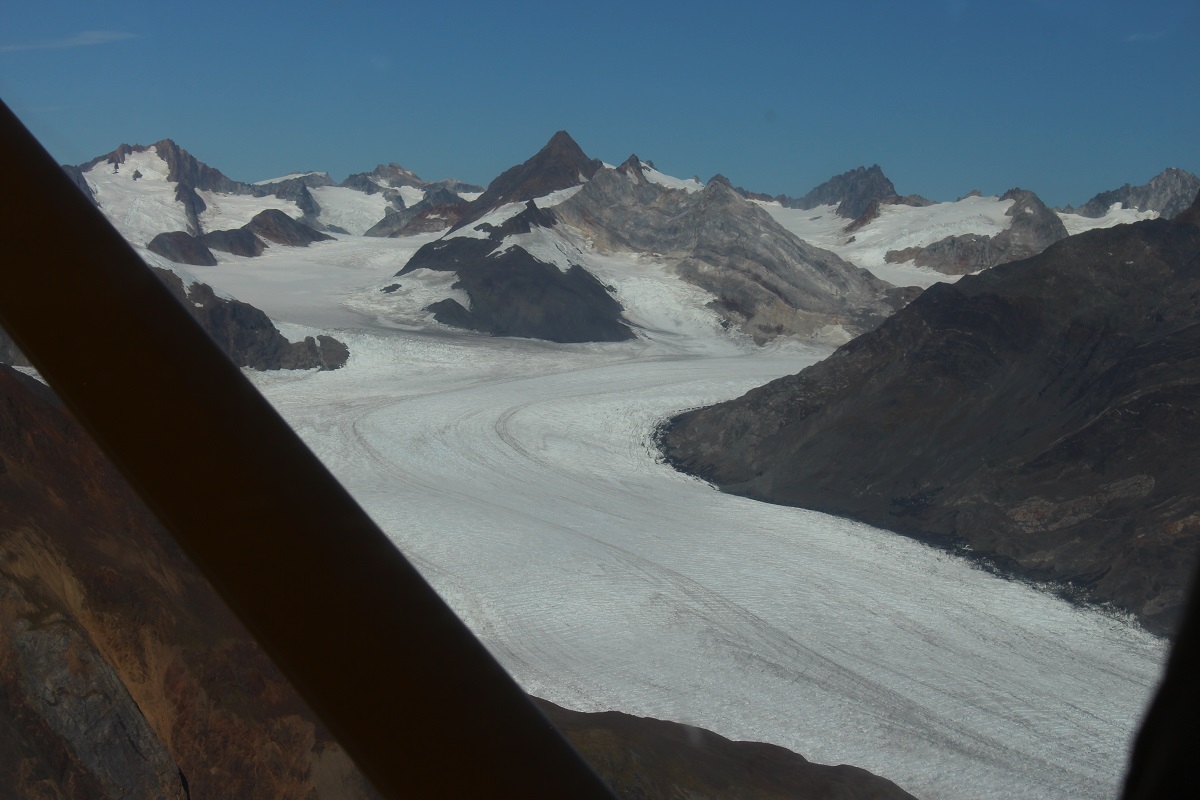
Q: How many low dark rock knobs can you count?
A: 3